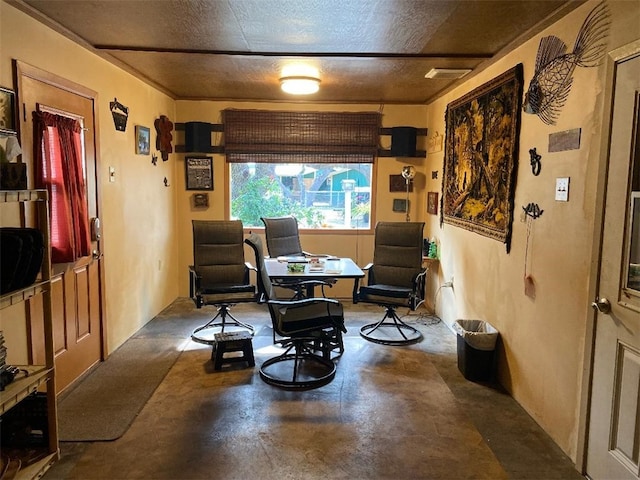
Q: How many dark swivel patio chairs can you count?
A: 4